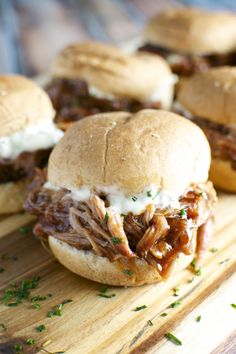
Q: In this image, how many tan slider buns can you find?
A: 5